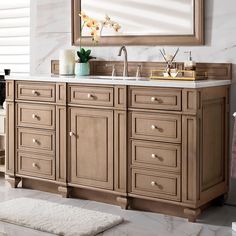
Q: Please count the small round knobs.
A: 10